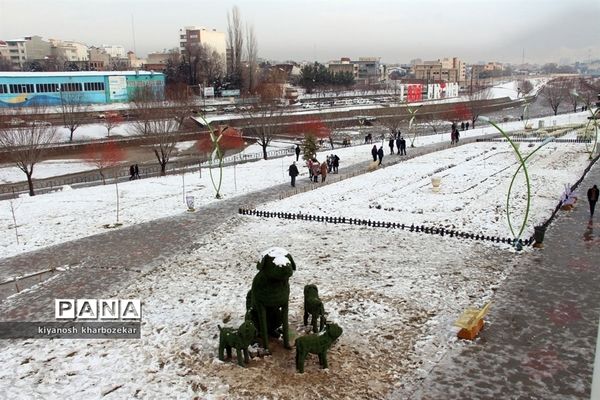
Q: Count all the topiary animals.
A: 4